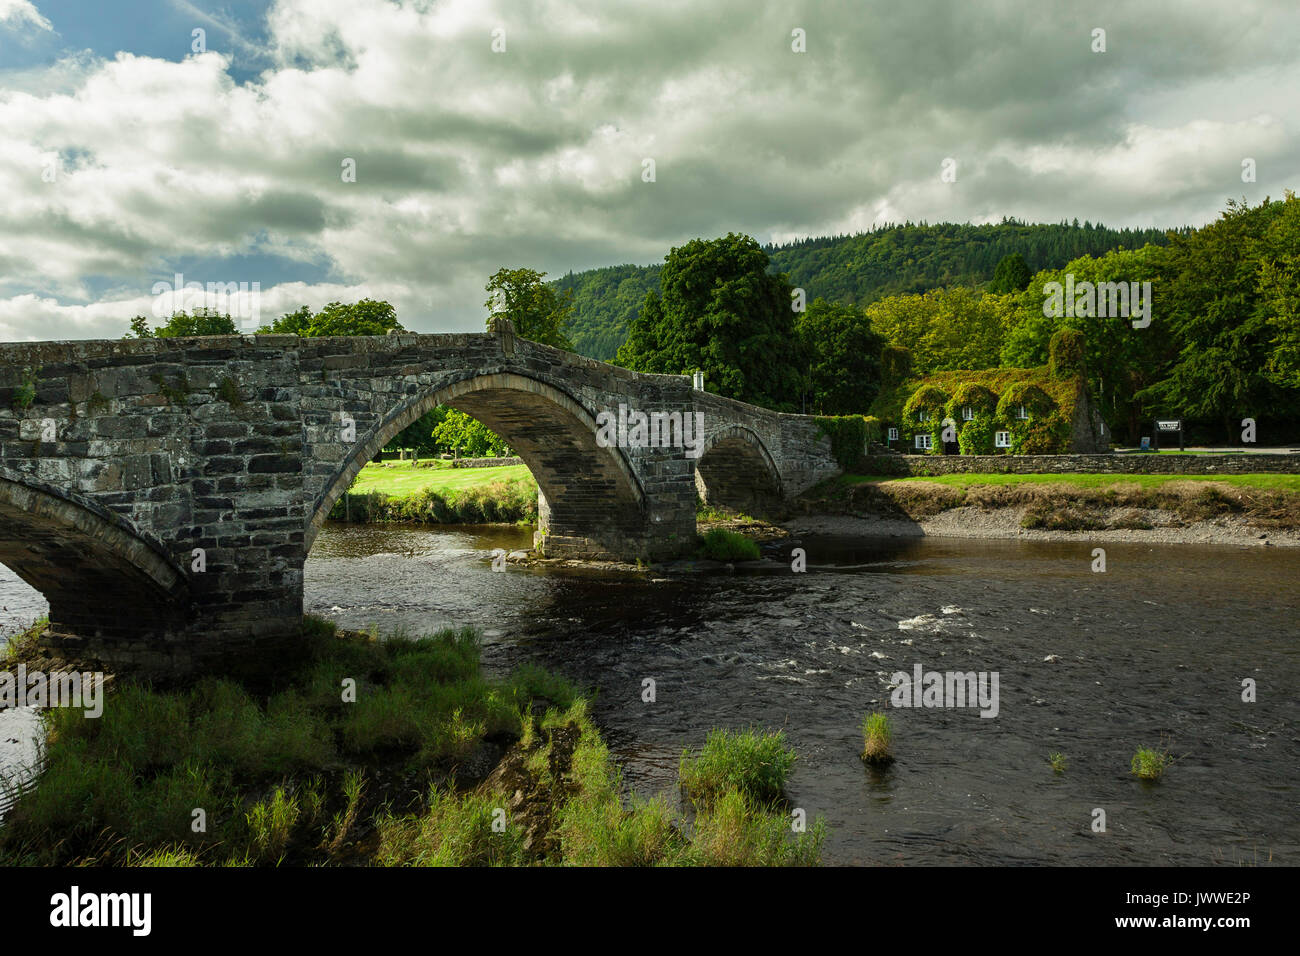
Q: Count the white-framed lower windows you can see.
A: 3